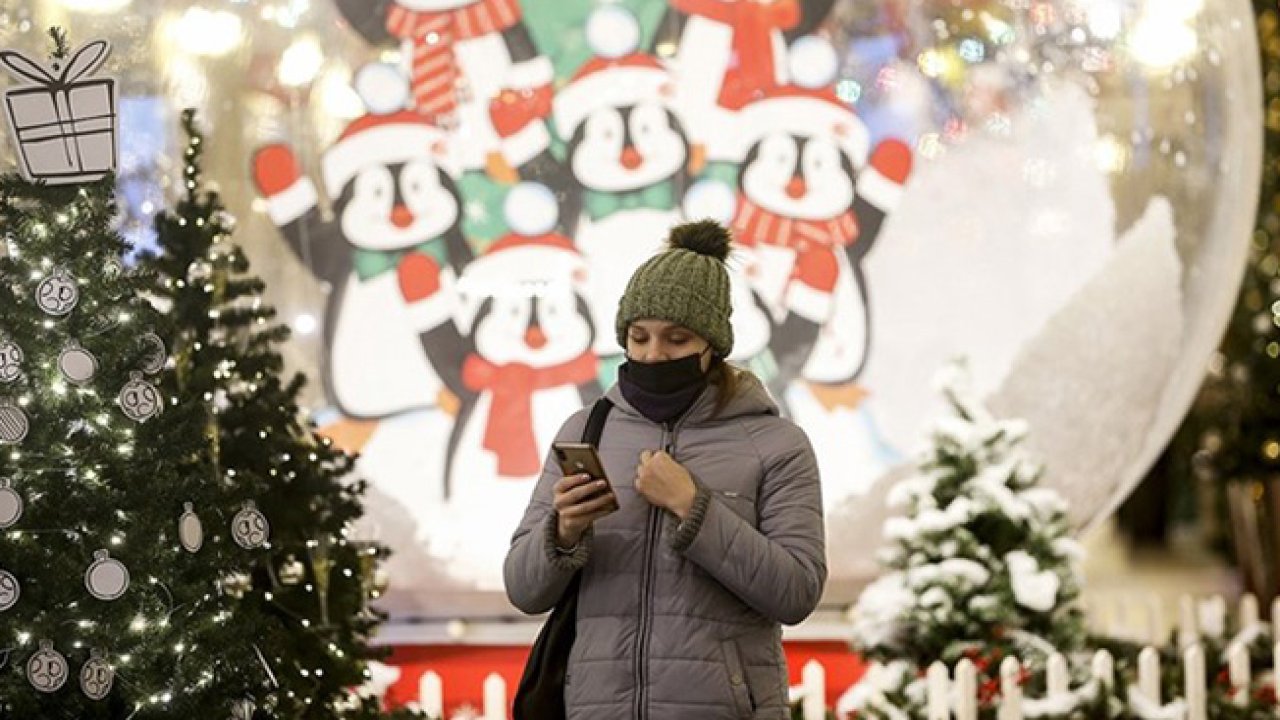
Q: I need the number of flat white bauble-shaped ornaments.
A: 13